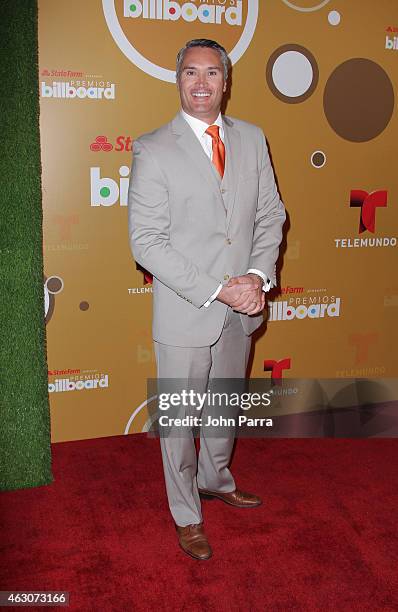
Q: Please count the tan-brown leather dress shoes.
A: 2